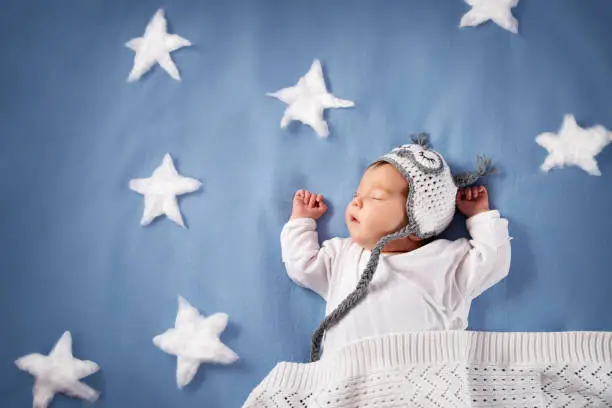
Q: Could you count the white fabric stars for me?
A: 7